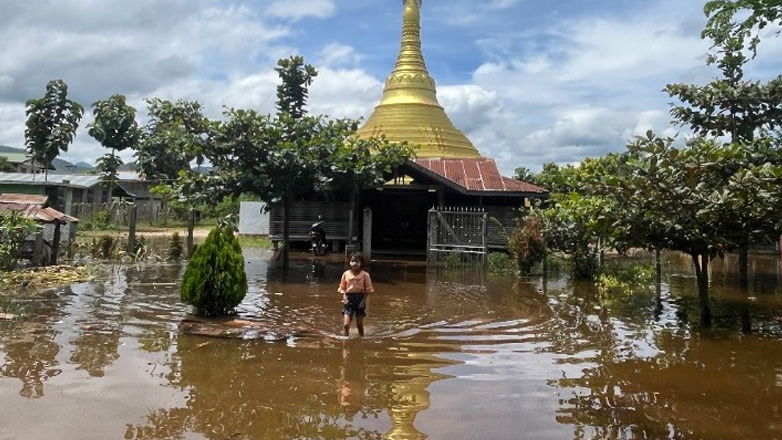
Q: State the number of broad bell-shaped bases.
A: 1